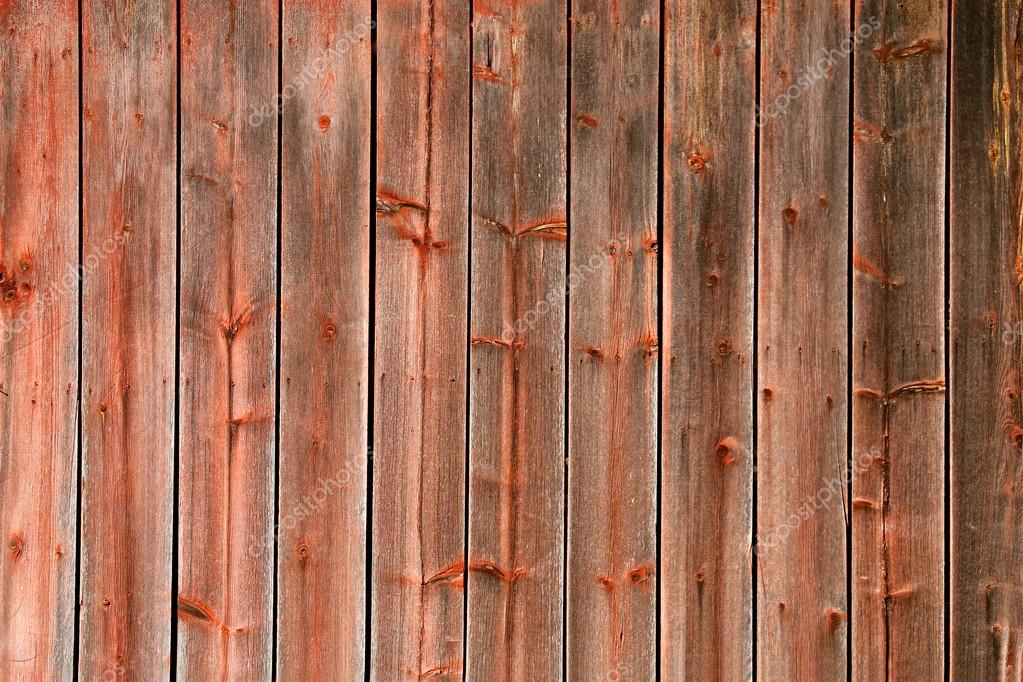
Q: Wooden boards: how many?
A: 11